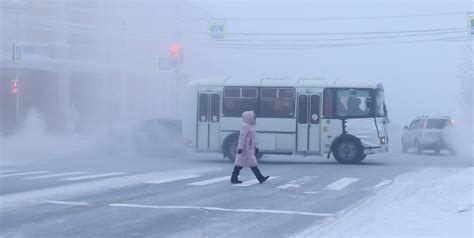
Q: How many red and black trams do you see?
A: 0